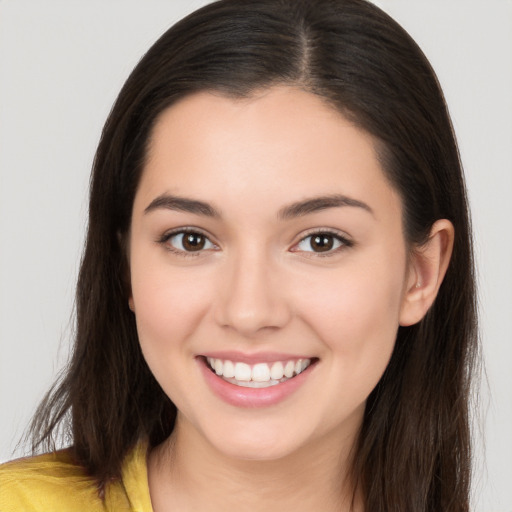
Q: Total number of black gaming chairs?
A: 0